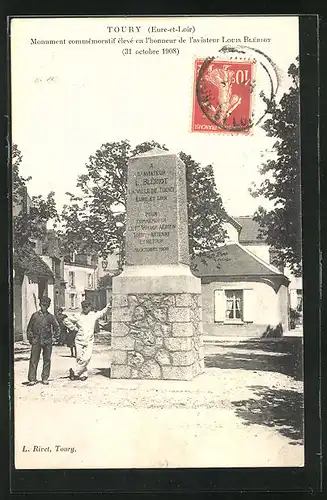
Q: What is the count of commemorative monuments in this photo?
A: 1